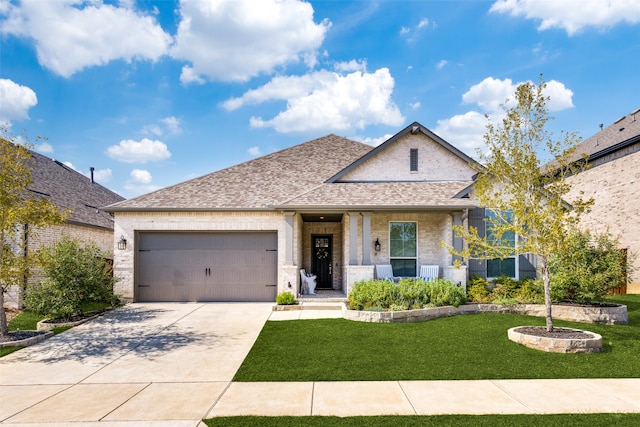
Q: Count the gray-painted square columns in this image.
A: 4